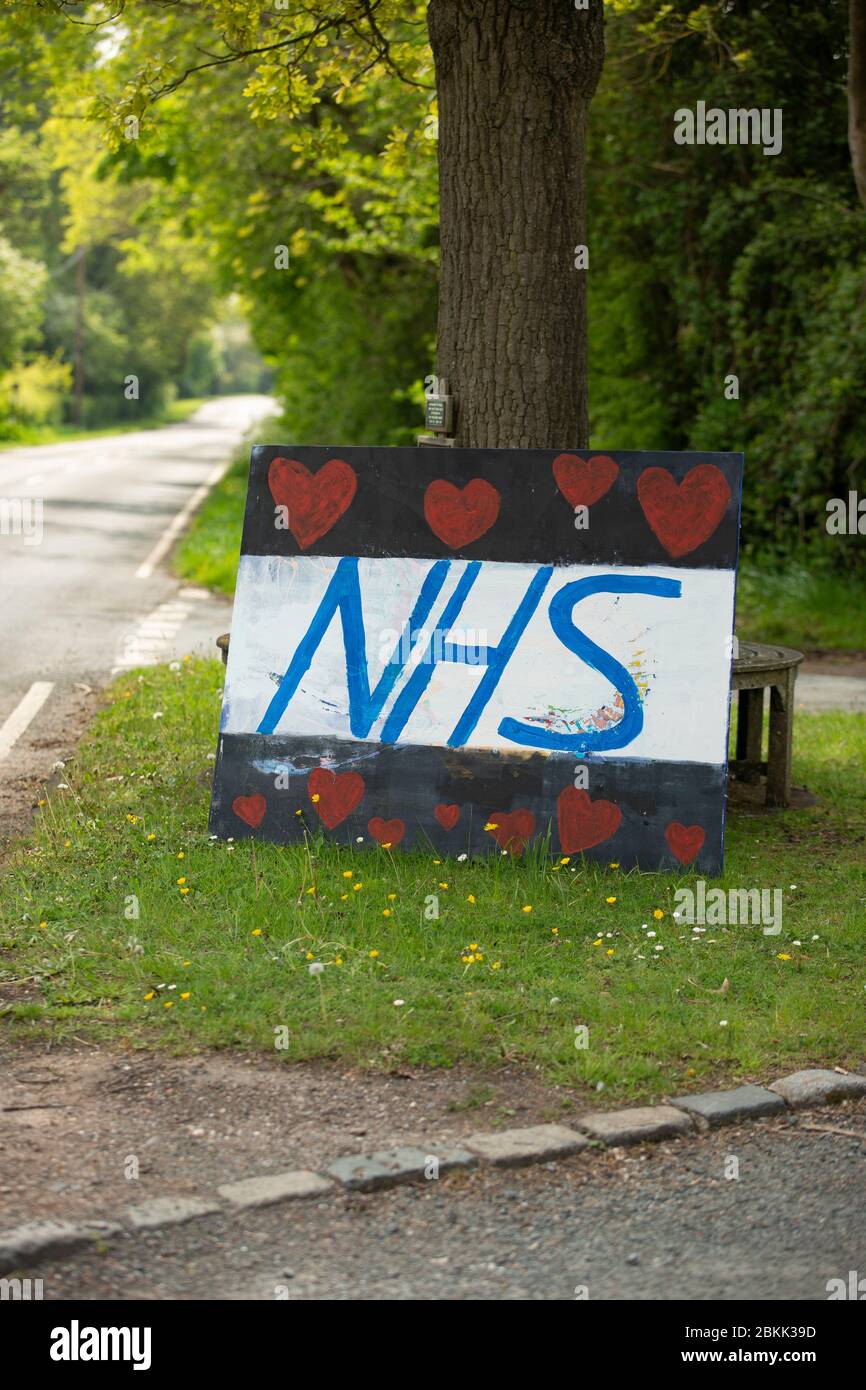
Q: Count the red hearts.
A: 11